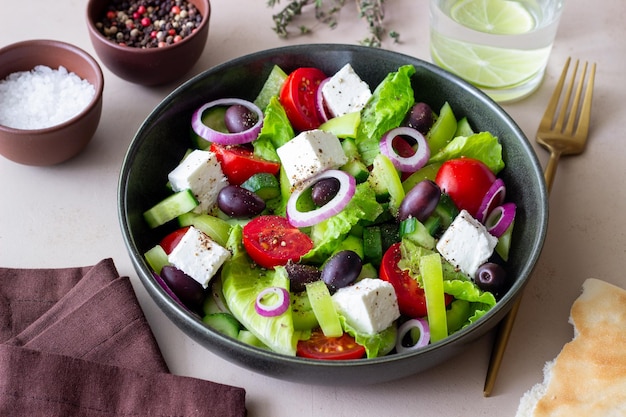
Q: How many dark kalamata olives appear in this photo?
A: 9